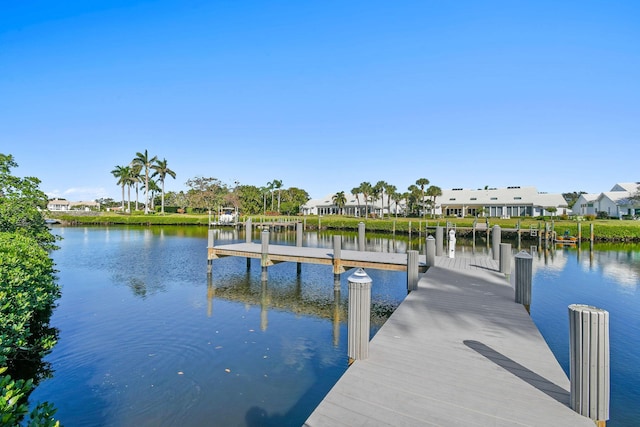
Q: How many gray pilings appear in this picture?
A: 14